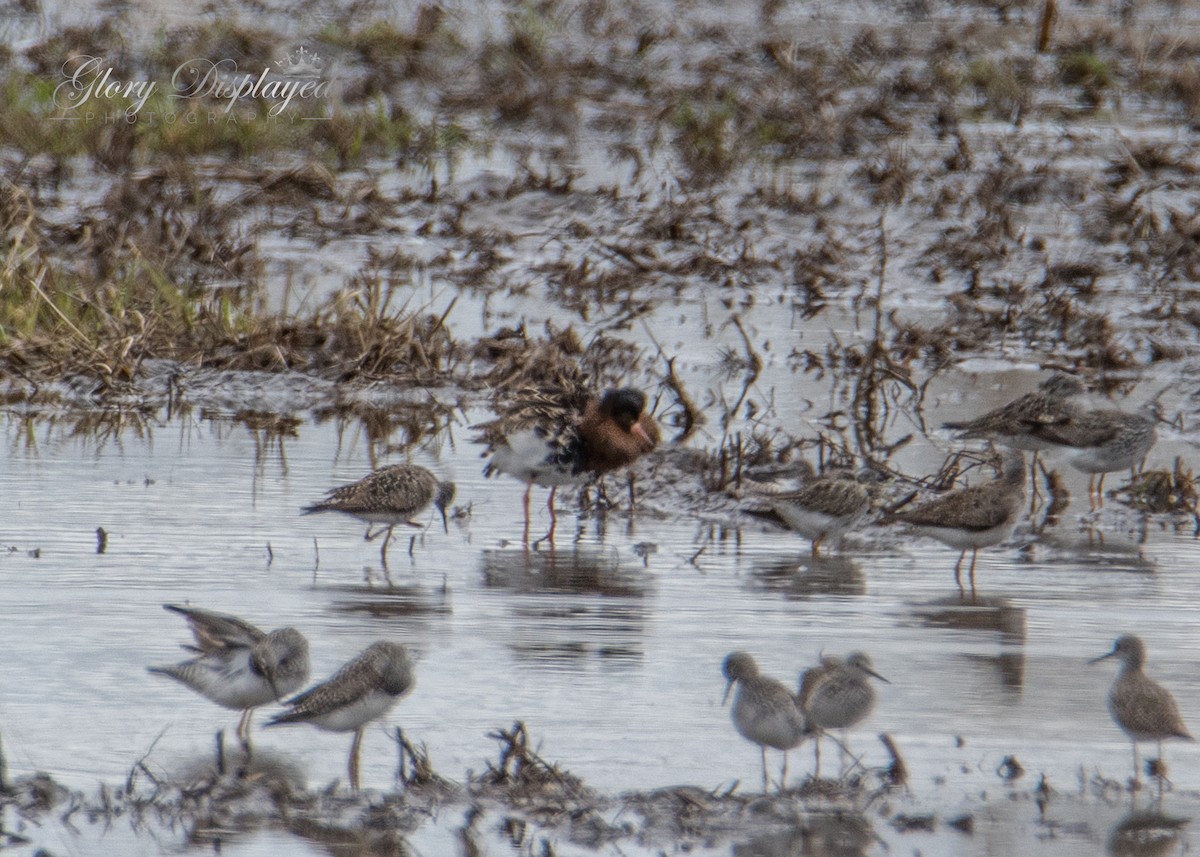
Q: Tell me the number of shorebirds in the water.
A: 11